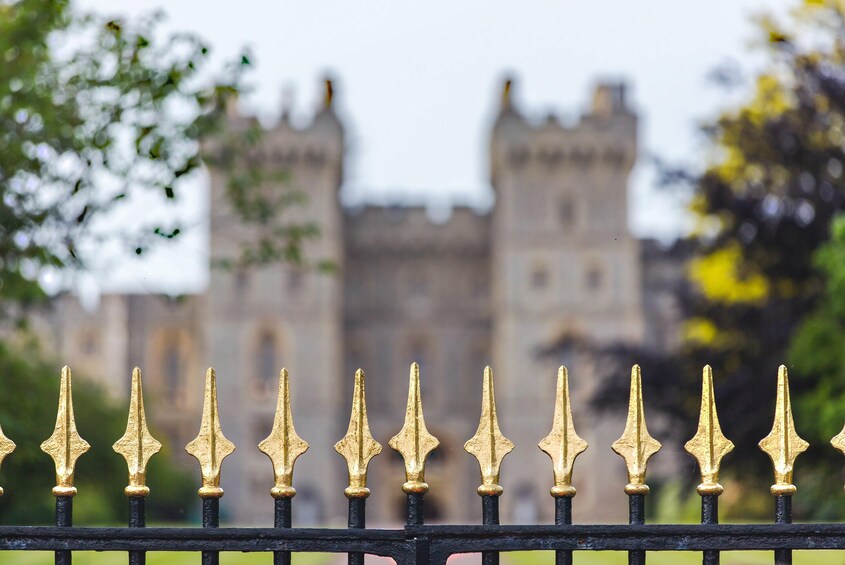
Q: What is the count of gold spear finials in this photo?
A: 13